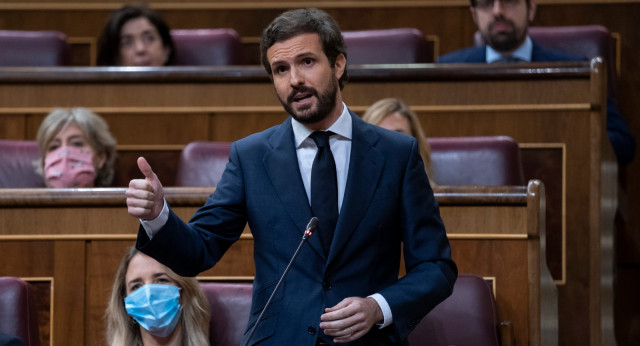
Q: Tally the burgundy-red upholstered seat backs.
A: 10